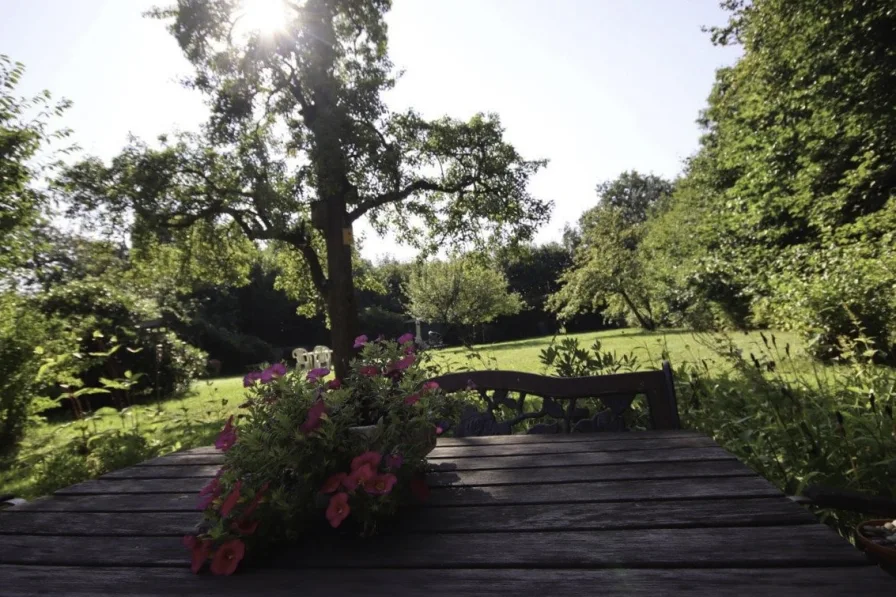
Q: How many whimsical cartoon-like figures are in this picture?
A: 0